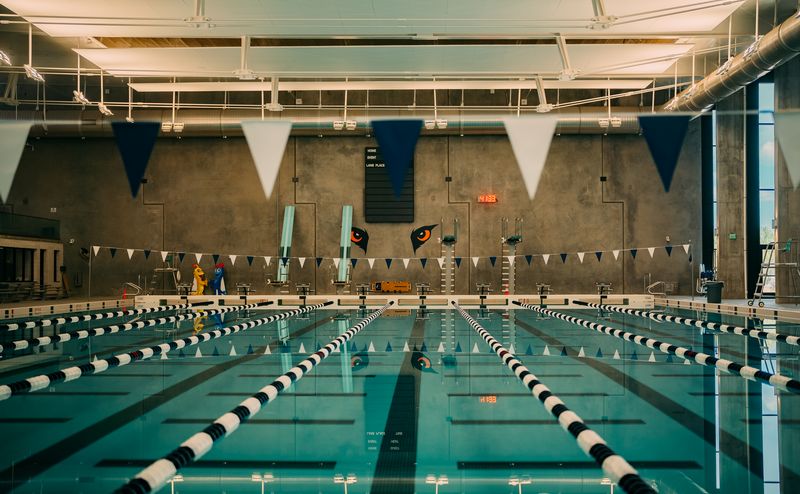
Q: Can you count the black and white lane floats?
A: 7